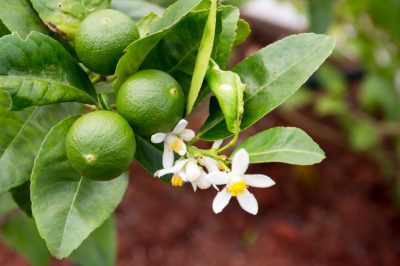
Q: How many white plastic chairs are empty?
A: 0